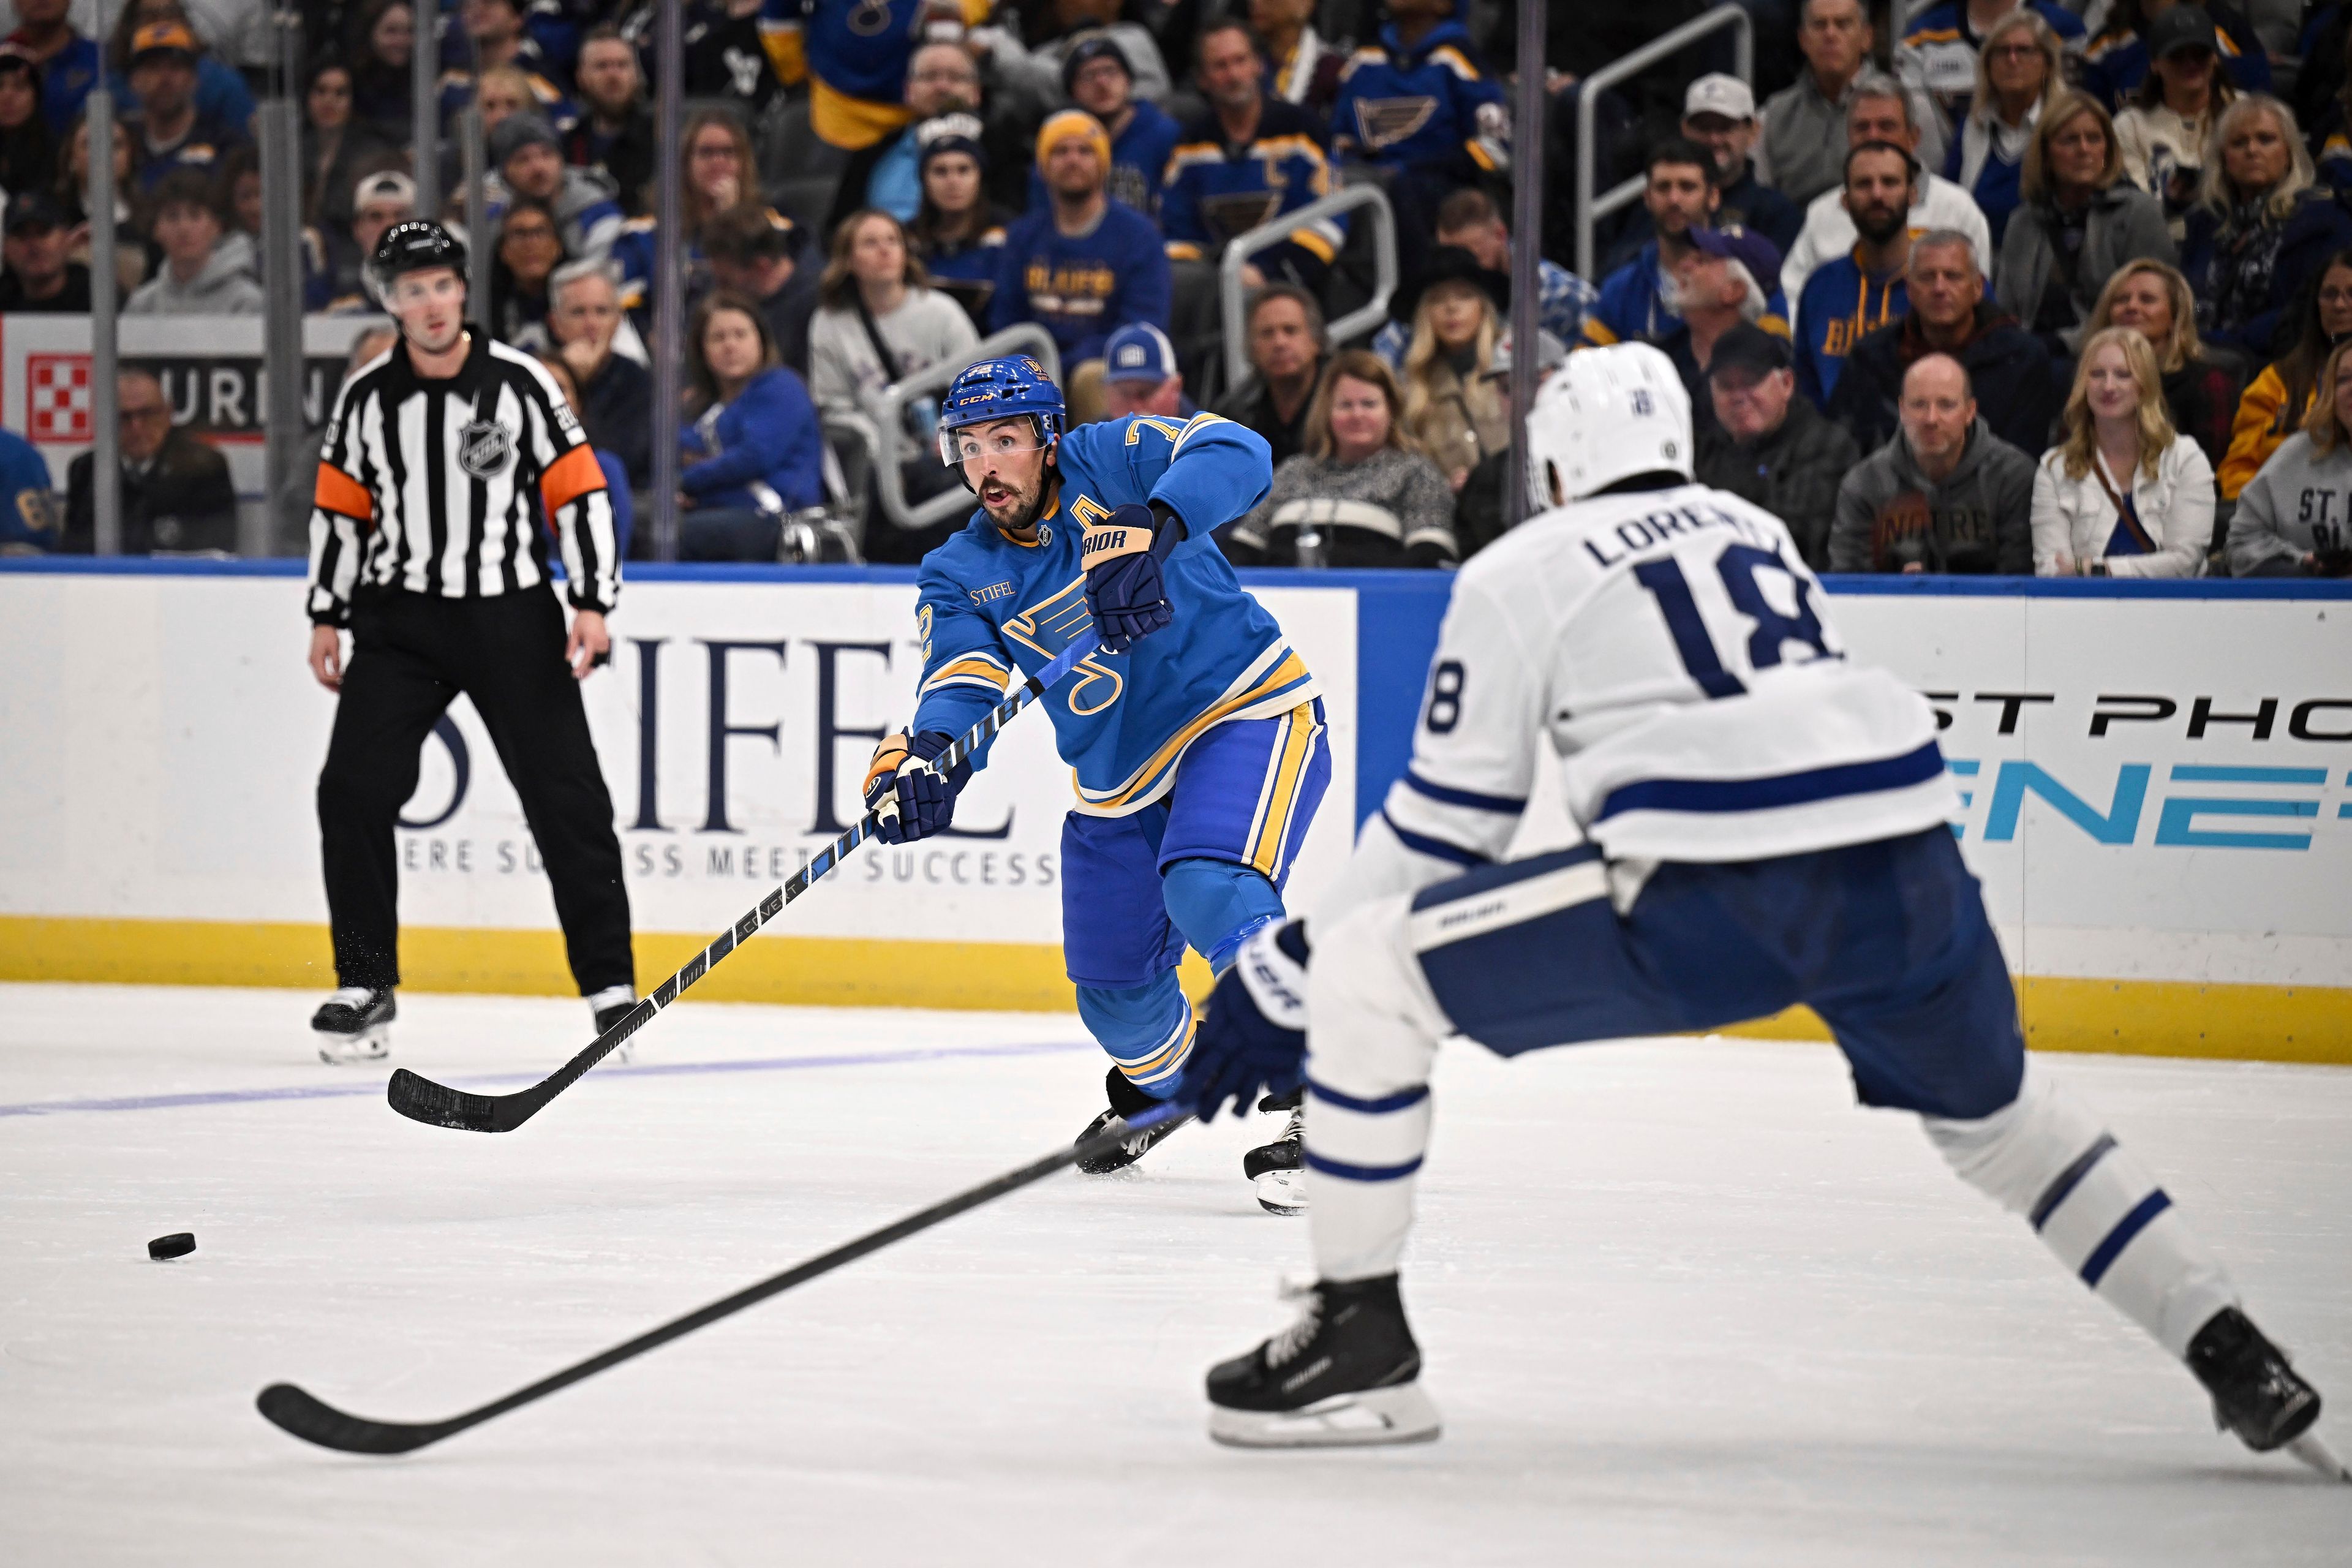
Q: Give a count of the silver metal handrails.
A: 3